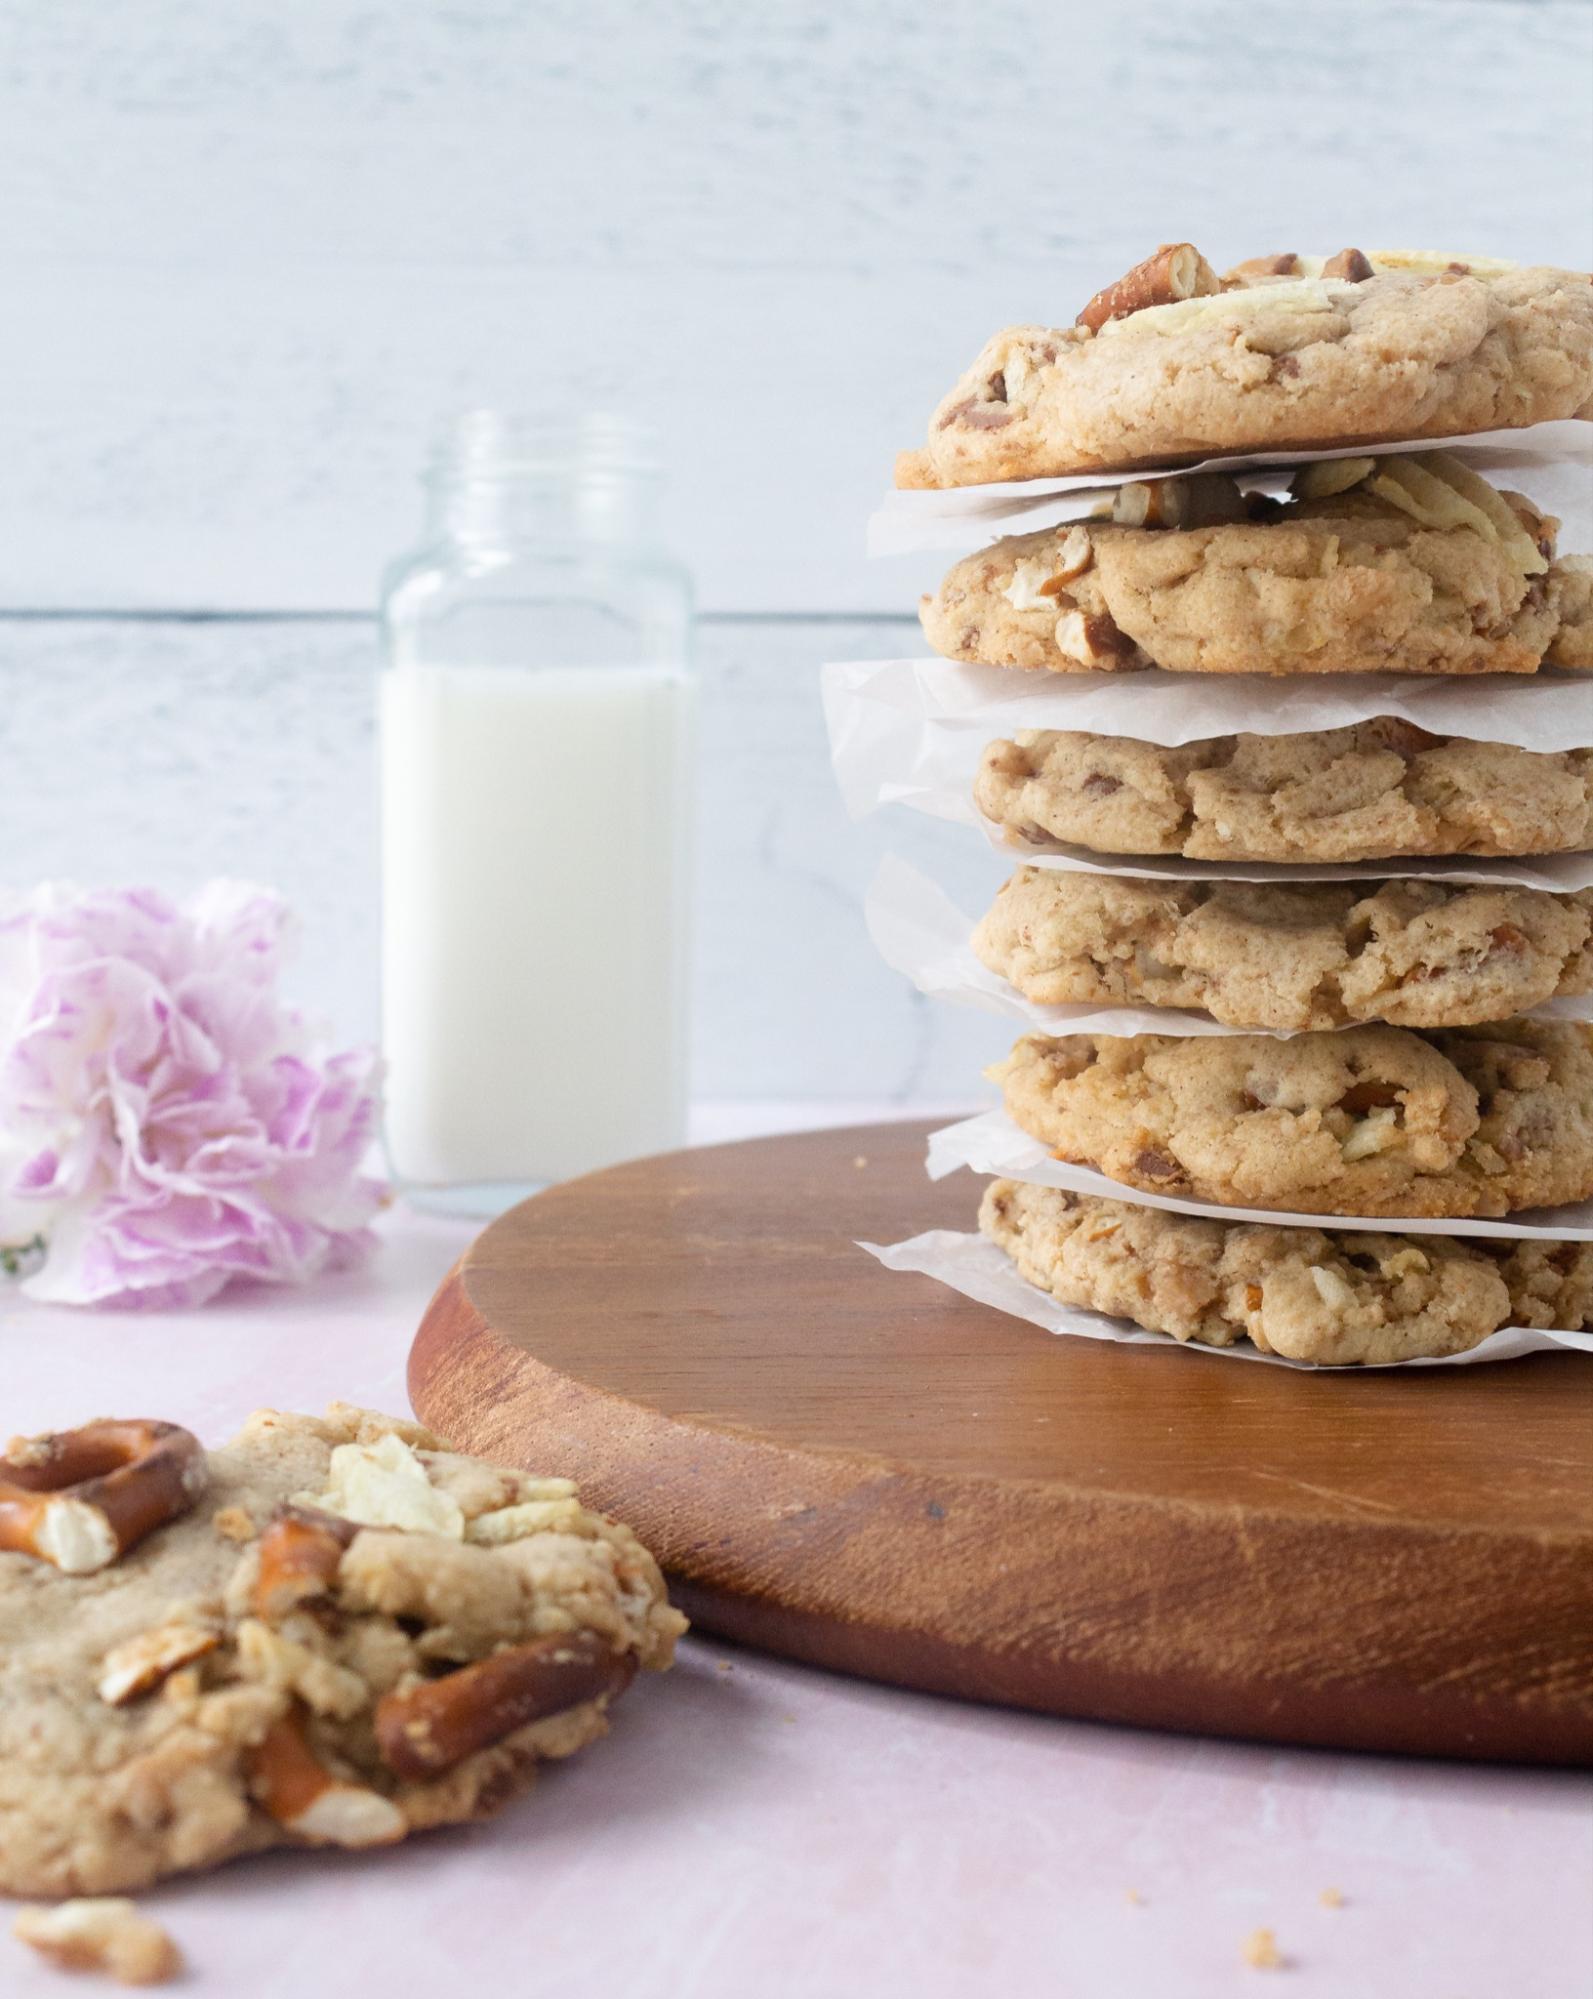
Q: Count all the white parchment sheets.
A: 6